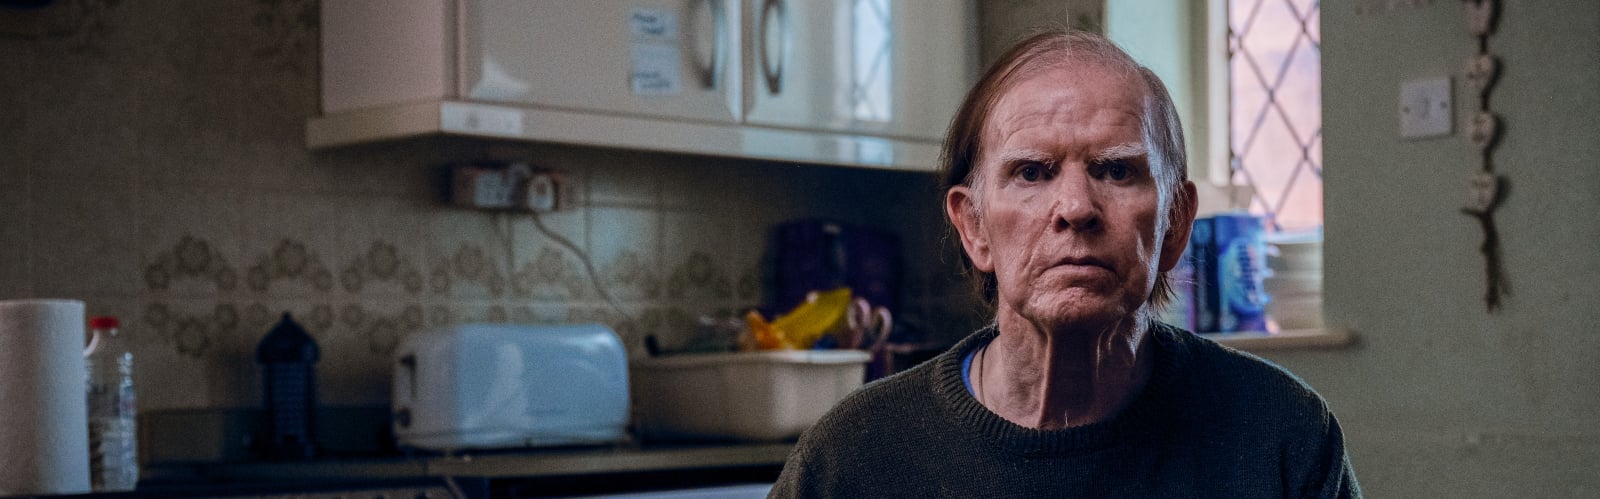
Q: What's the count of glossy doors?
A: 2